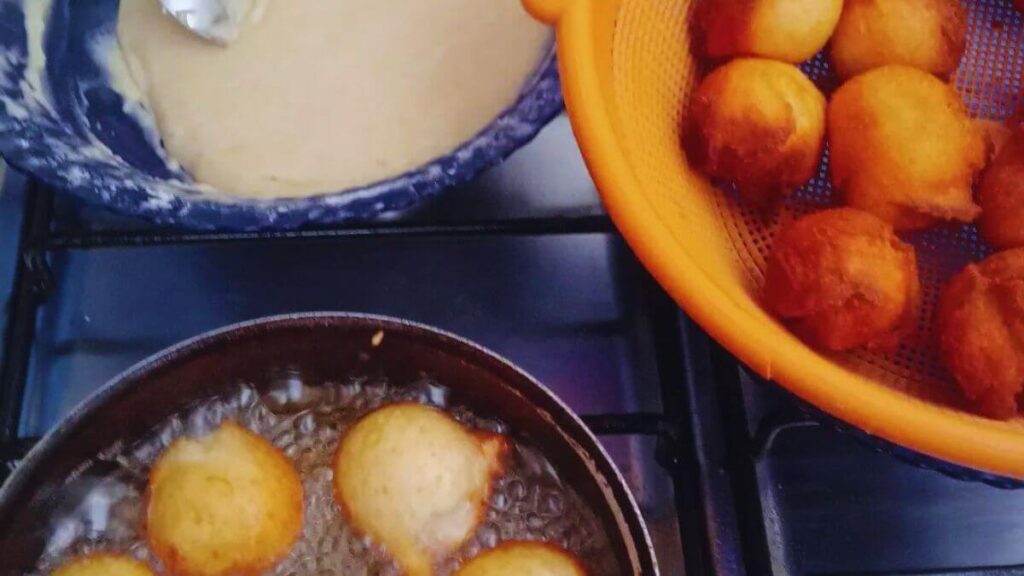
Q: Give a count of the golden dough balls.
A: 11